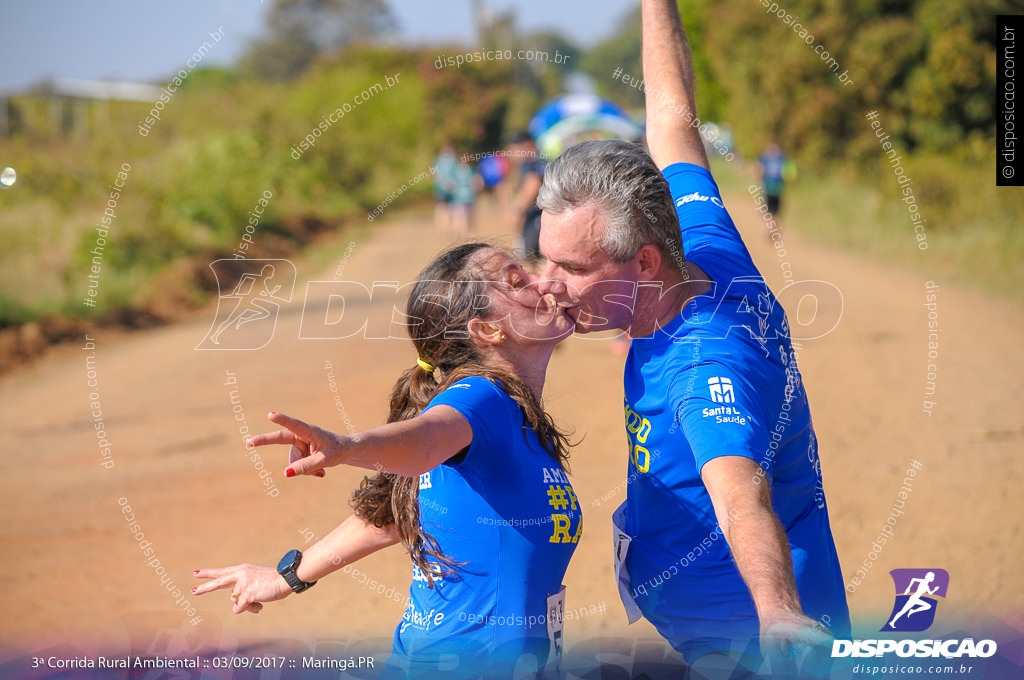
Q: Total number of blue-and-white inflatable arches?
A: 1